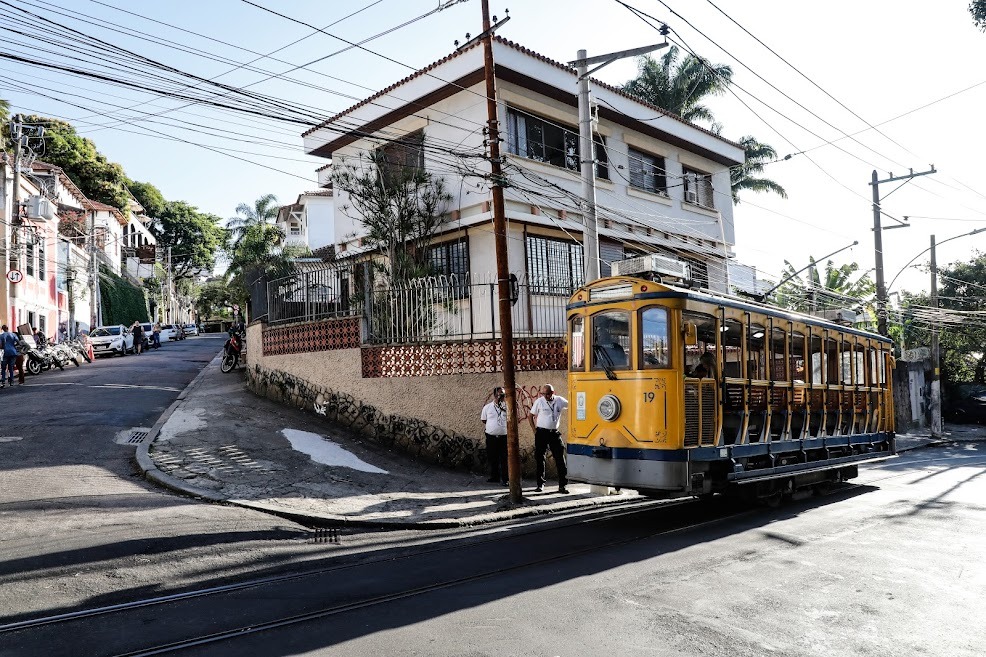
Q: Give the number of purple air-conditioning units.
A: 0